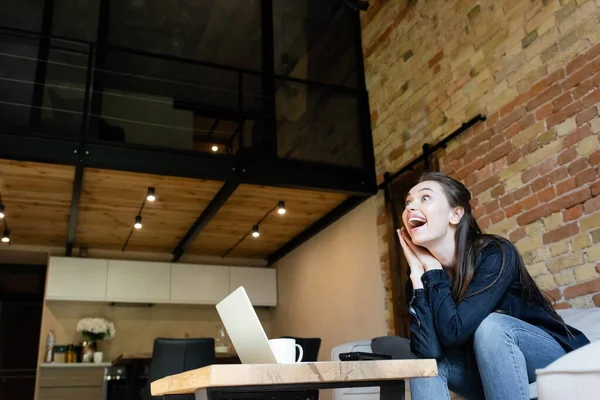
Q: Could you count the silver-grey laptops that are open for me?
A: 1